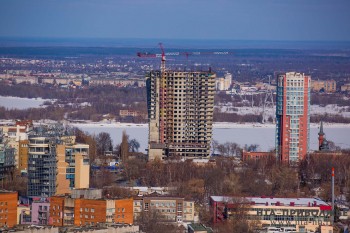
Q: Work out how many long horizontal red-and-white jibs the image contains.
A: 1